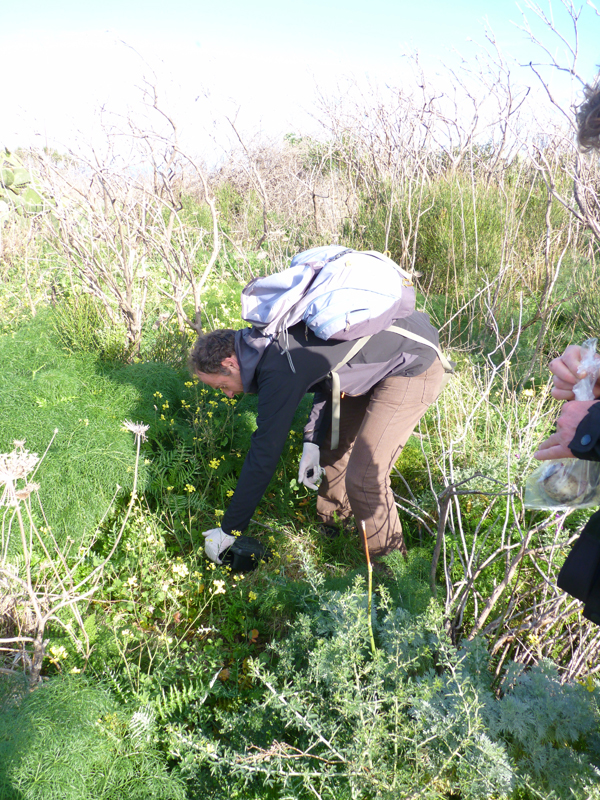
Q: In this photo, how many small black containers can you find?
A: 1